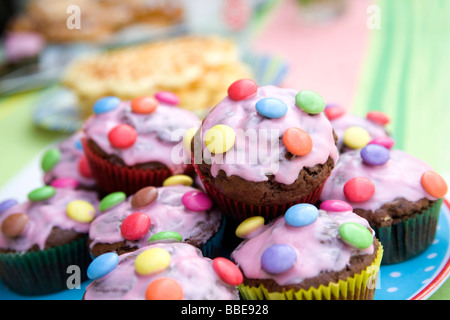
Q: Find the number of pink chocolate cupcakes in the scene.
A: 9